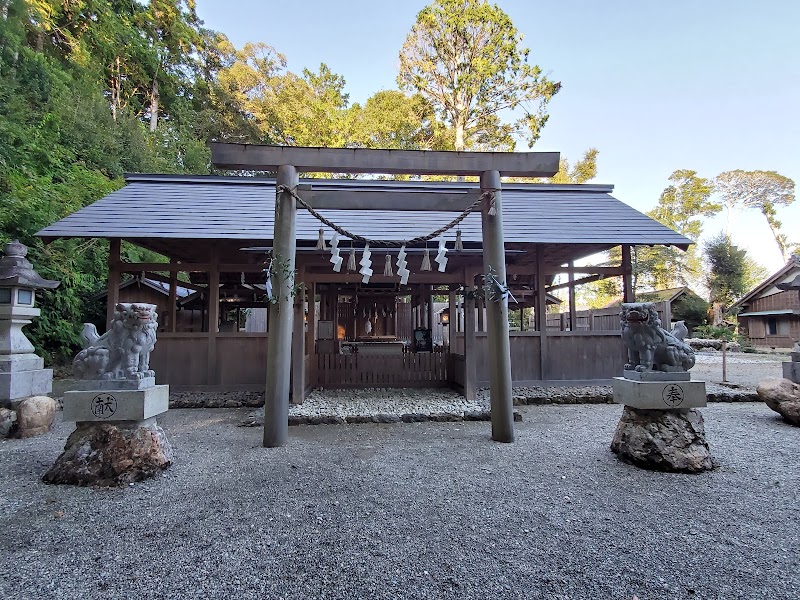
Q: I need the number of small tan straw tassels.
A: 5